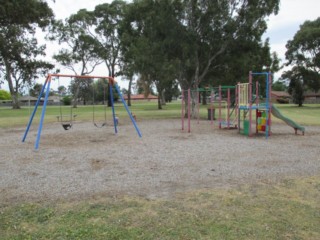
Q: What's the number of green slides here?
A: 1